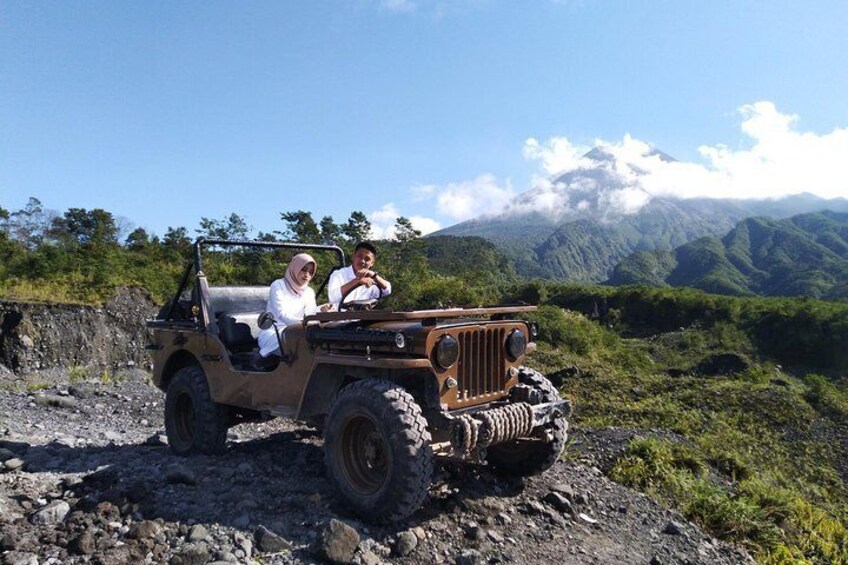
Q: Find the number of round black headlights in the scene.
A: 2